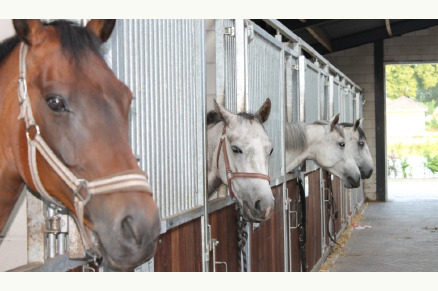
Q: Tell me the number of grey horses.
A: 3